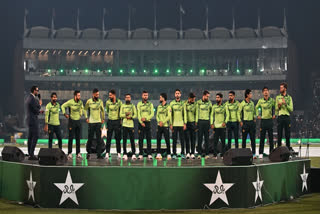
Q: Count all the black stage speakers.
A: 4